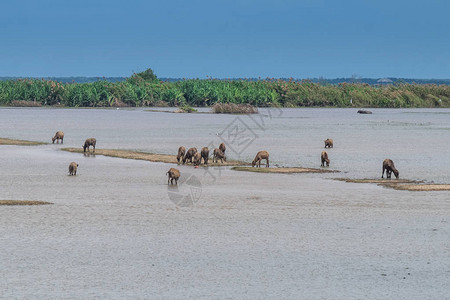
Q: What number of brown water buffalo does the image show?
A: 14